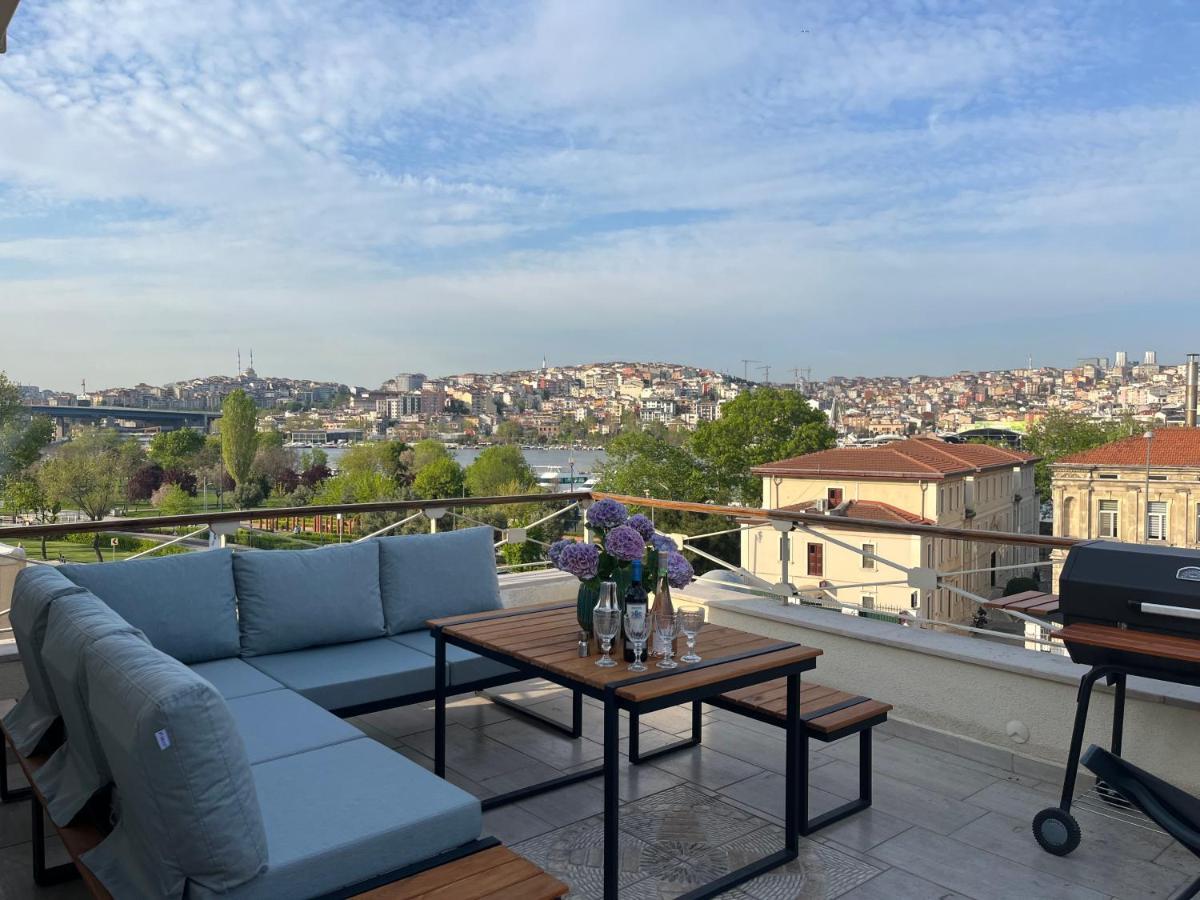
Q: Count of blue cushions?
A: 11